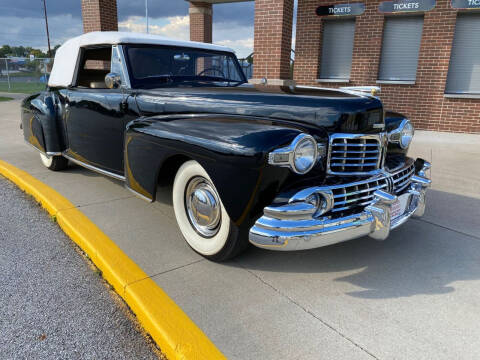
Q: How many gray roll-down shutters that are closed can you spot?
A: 3